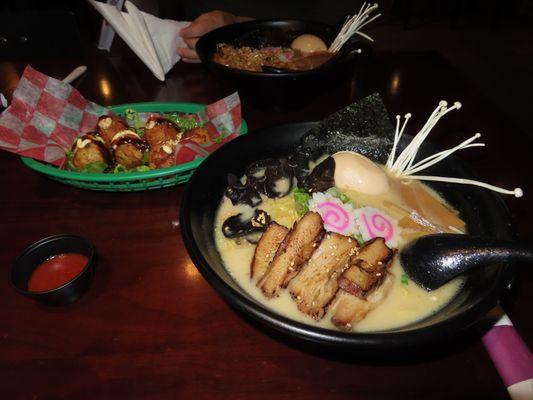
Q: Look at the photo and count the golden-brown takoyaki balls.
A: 6